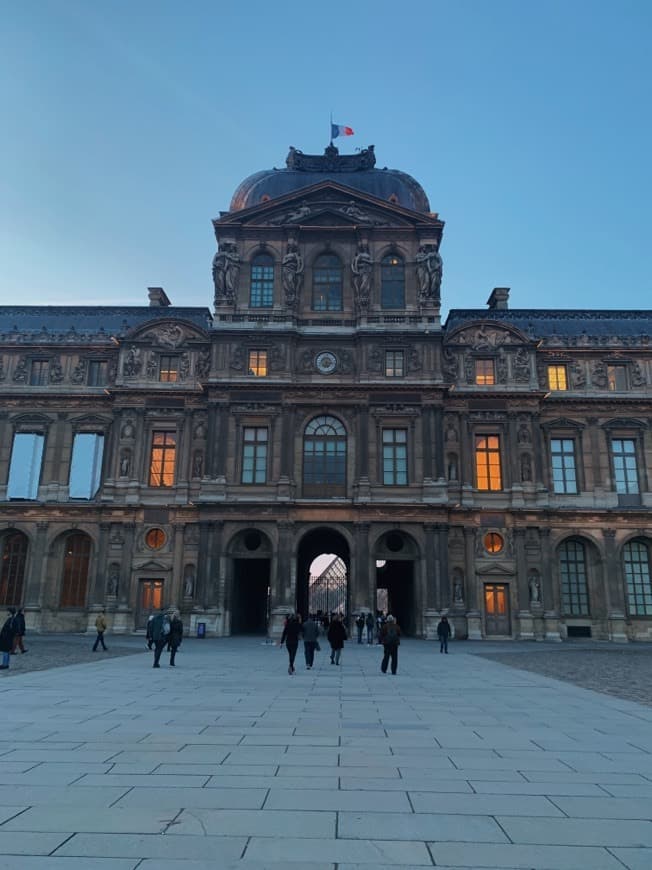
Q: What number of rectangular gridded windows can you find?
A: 14